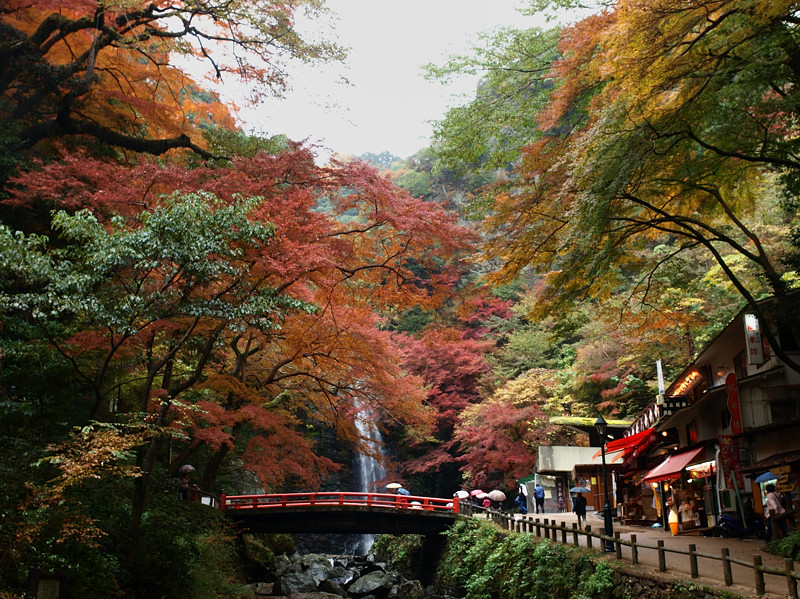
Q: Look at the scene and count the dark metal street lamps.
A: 1